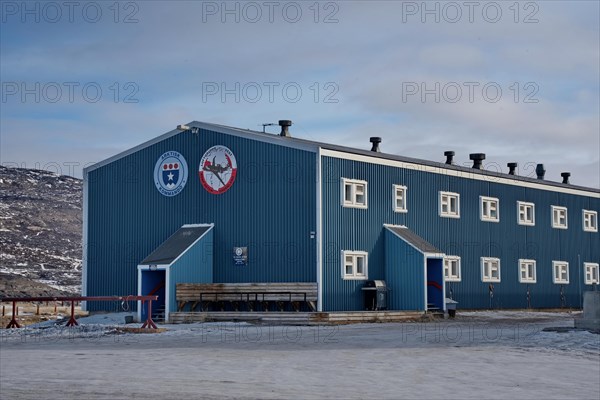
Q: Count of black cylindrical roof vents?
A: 7